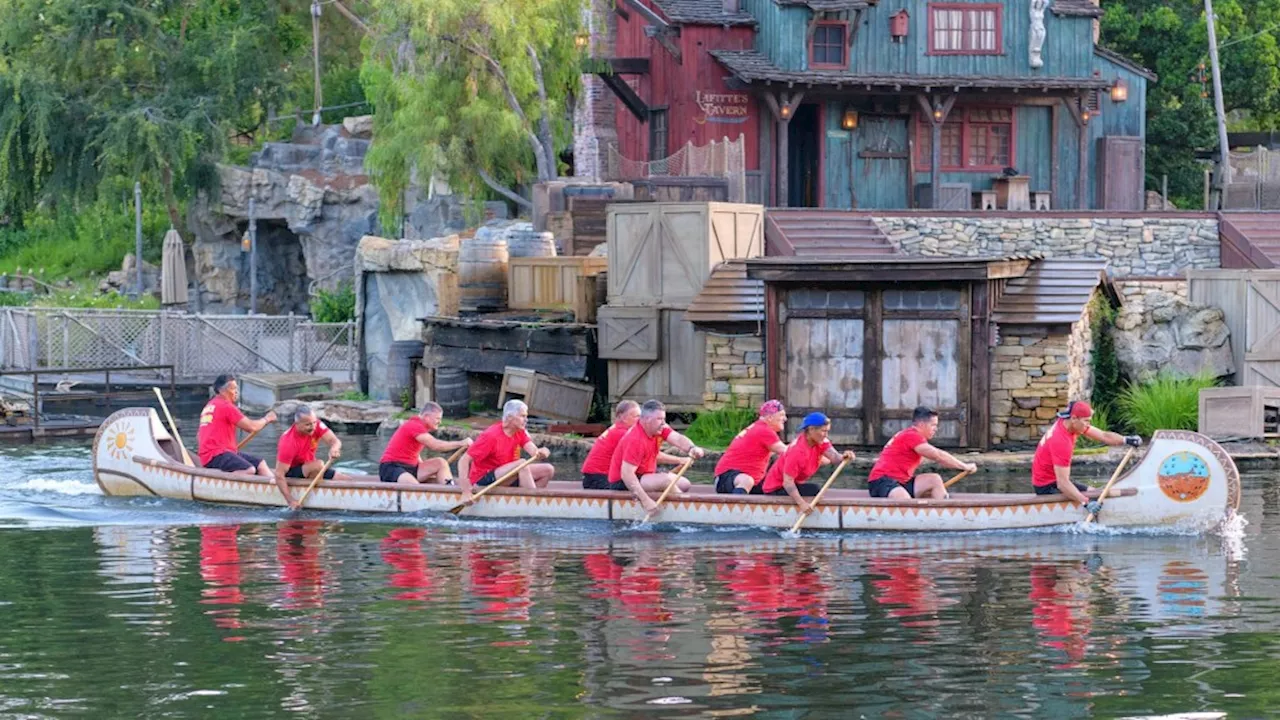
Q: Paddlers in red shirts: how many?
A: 10